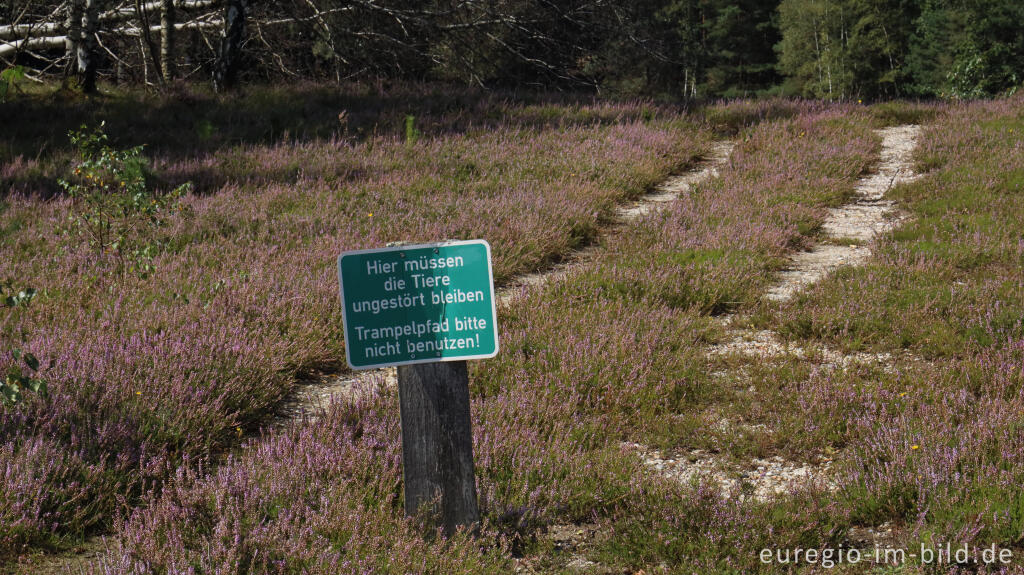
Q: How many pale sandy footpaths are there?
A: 2